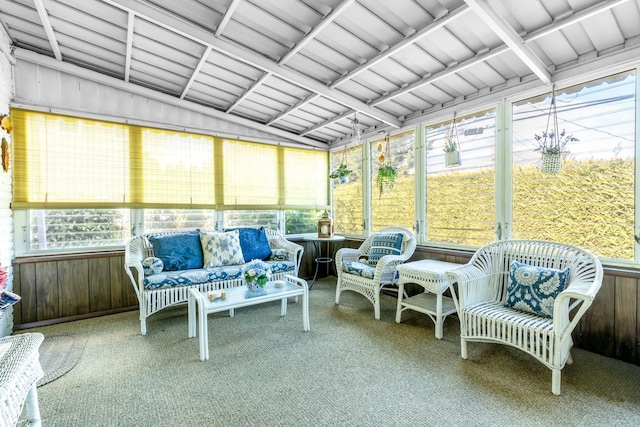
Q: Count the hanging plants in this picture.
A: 4